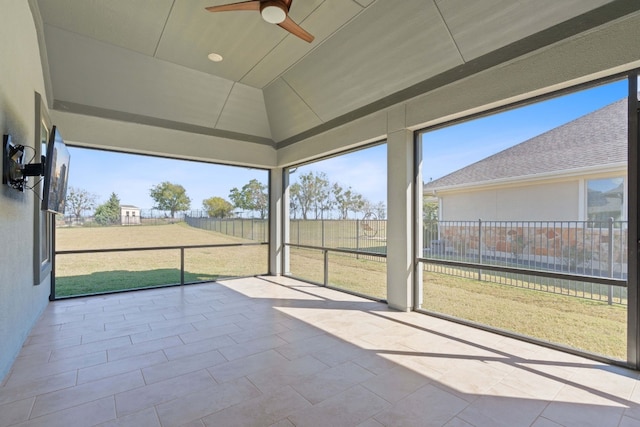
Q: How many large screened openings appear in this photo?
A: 3